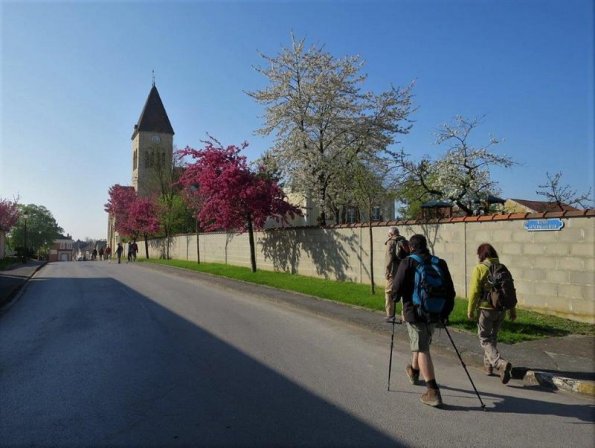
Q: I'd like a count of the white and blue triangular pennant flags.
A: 0